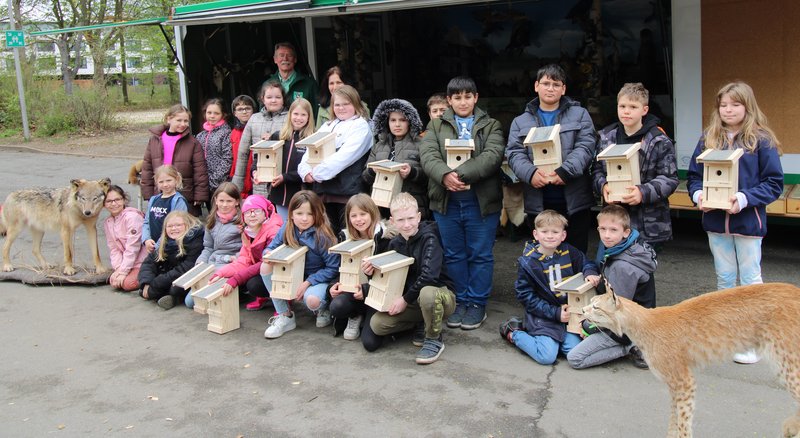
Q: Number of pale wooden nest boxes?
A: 13